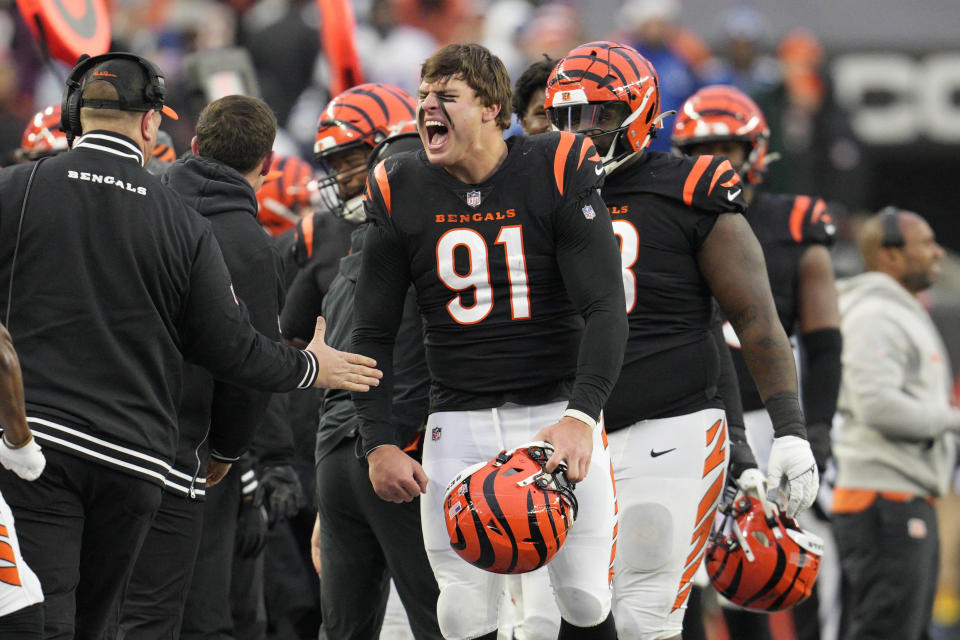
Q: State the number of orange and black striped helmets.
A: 7